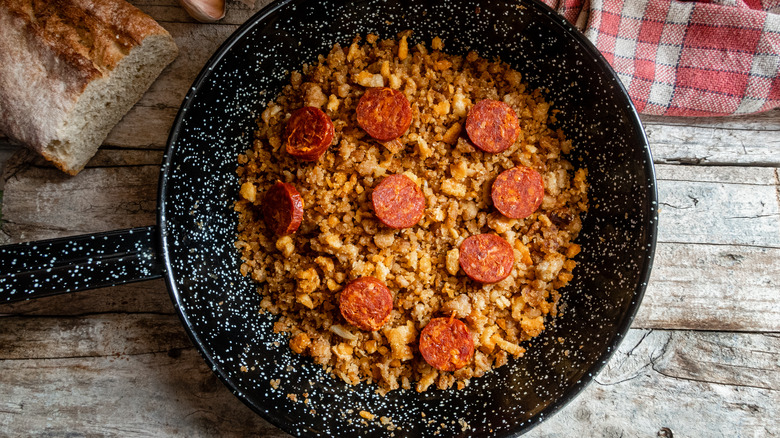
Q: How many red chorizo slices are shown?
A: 9